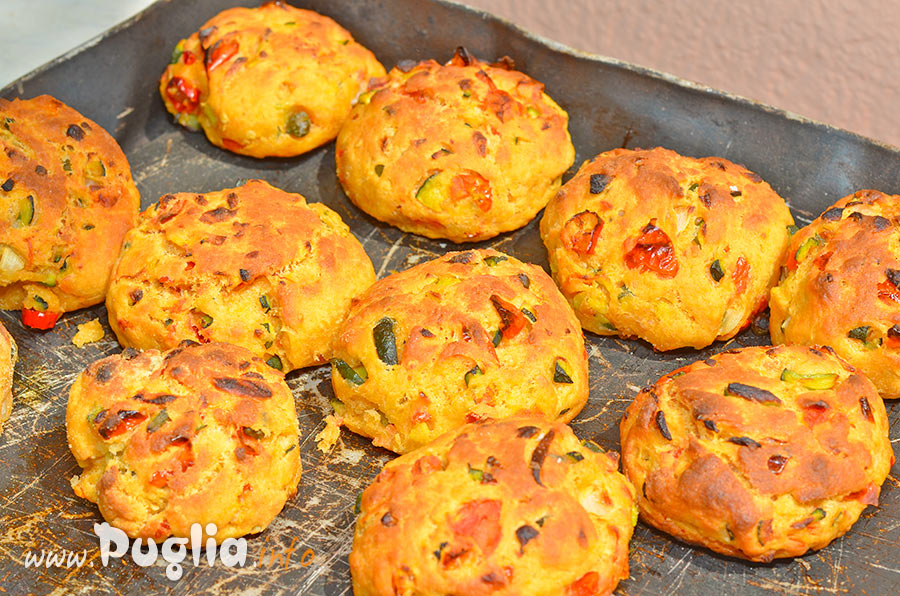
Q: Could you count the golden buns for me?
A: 11